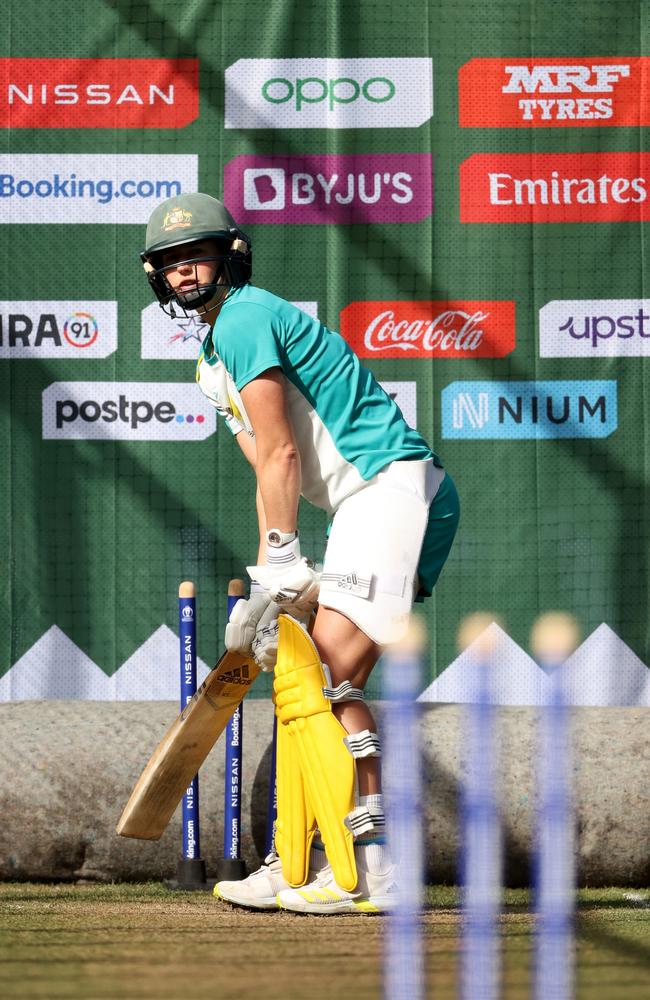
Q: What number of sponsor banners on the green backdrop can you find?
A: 13